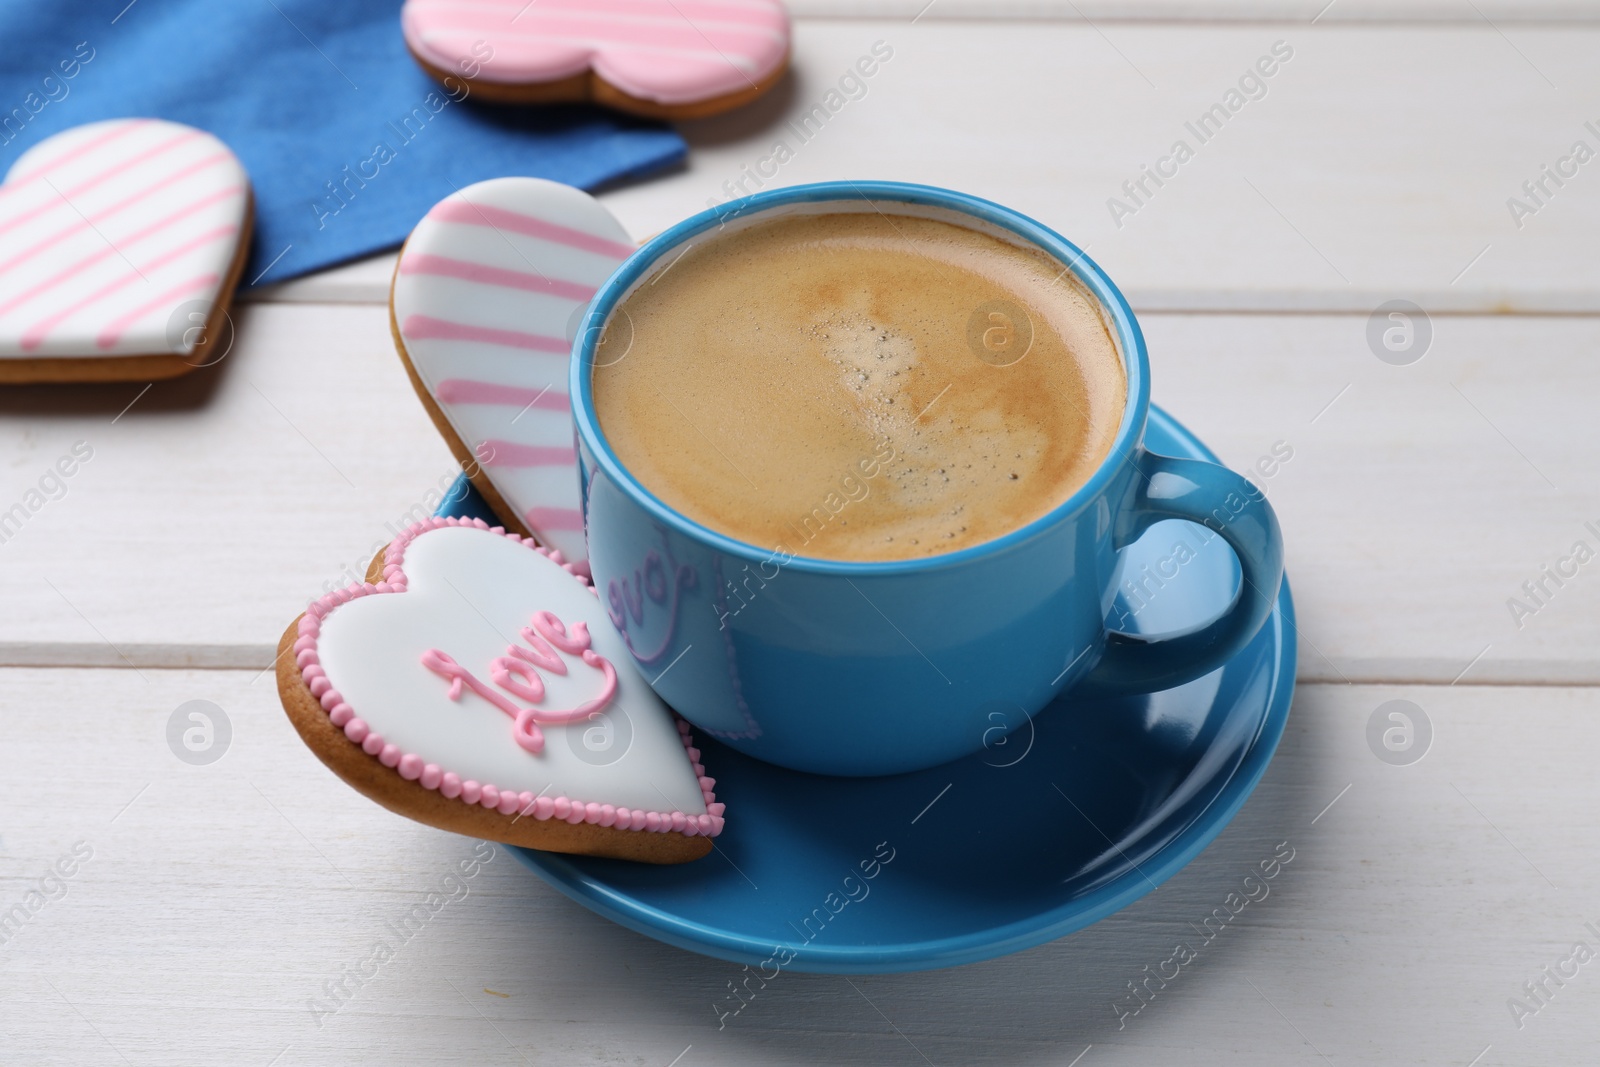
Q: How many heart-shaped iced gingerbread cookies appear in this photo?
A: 4